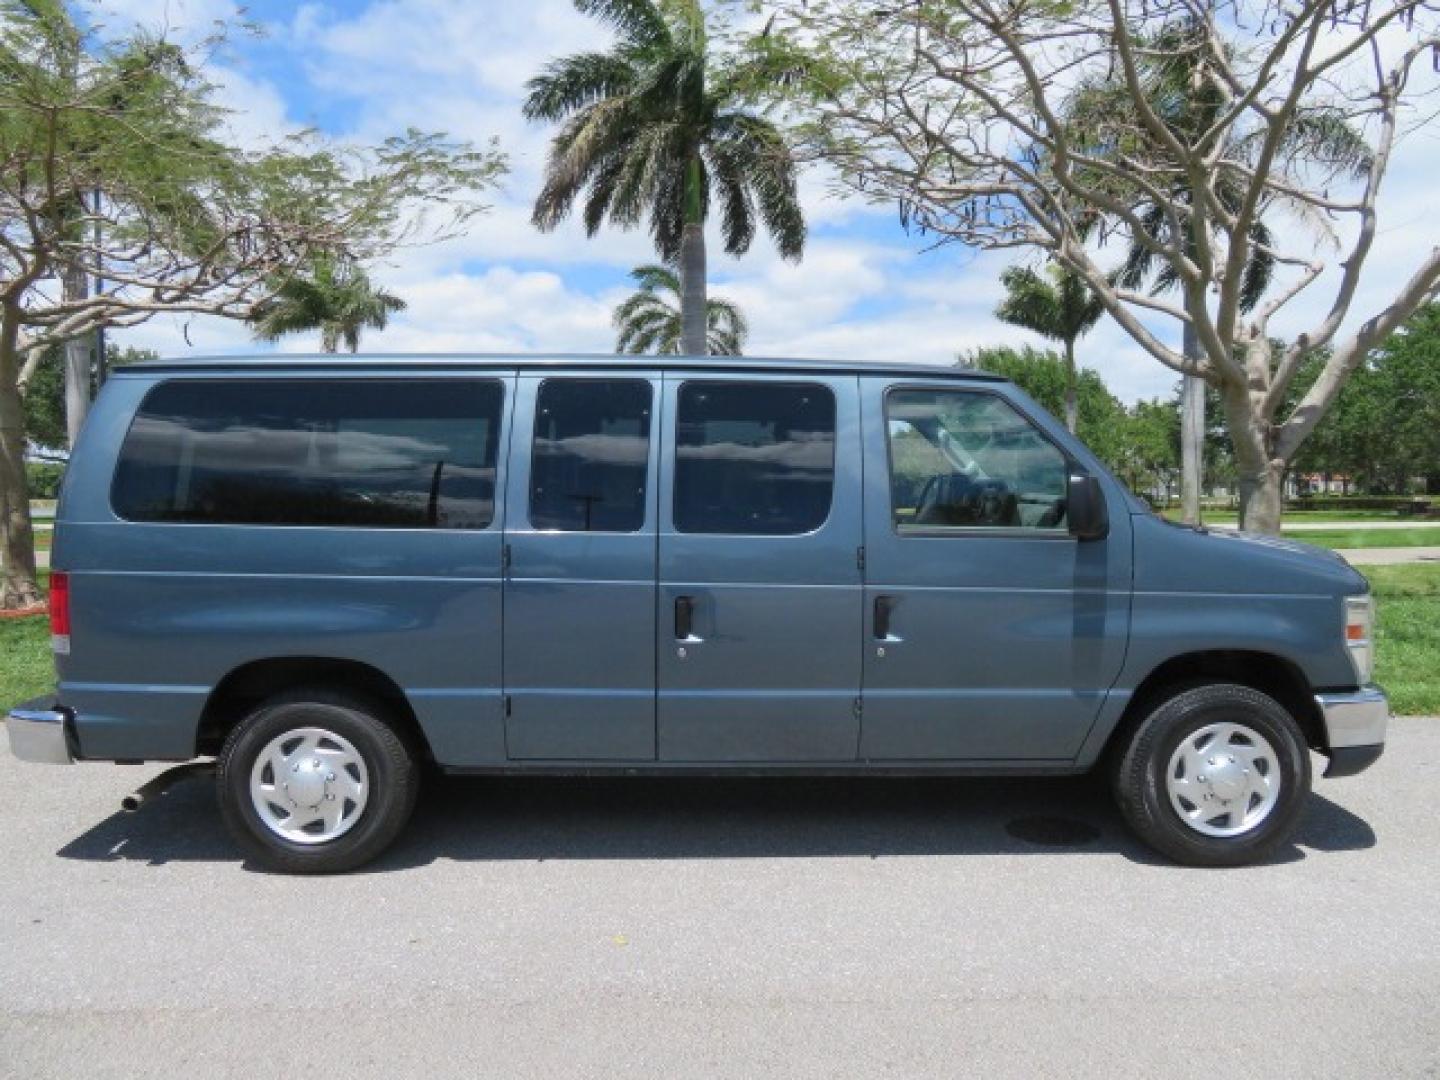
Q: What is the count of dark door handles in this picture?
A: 2